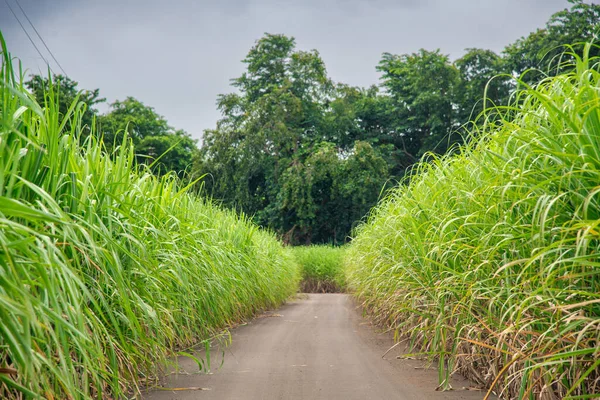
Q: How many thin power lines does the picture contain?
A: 2